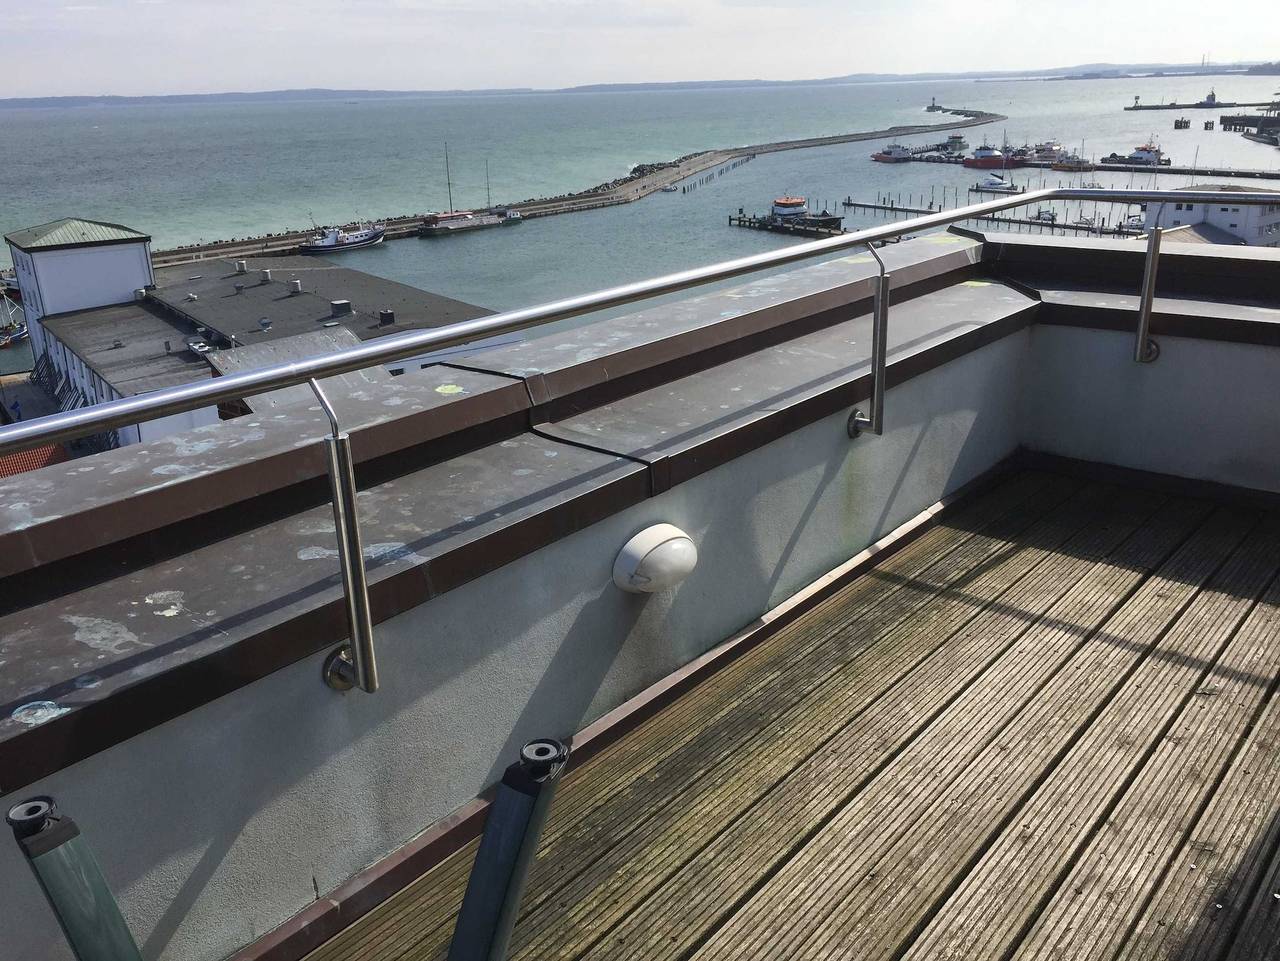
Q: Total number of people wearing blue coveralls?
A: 0